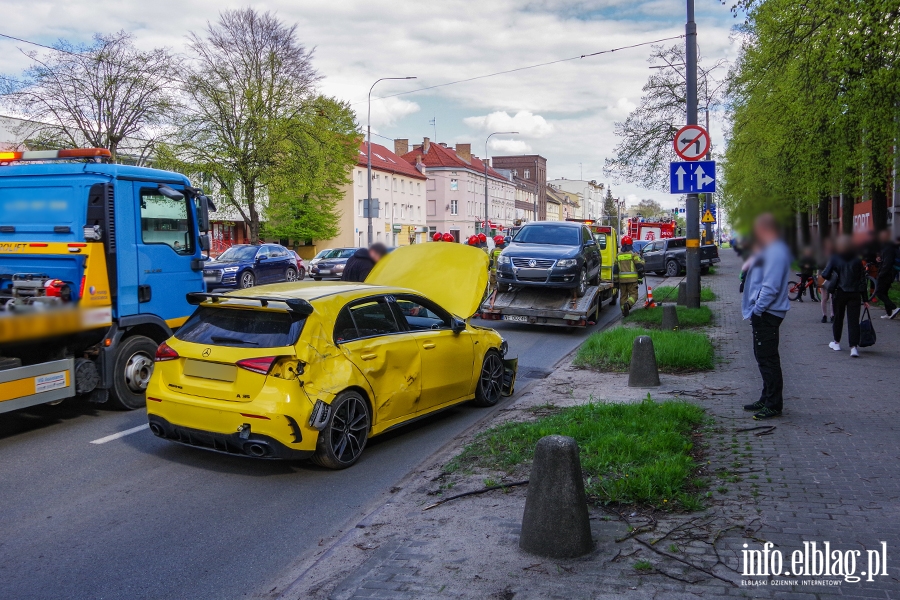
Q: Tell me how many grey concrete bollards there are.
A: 4